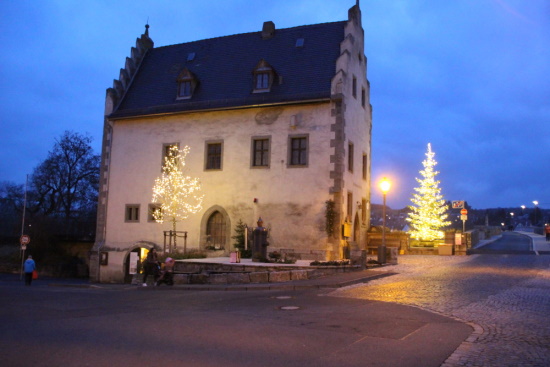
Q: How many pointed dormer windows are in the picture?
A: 2